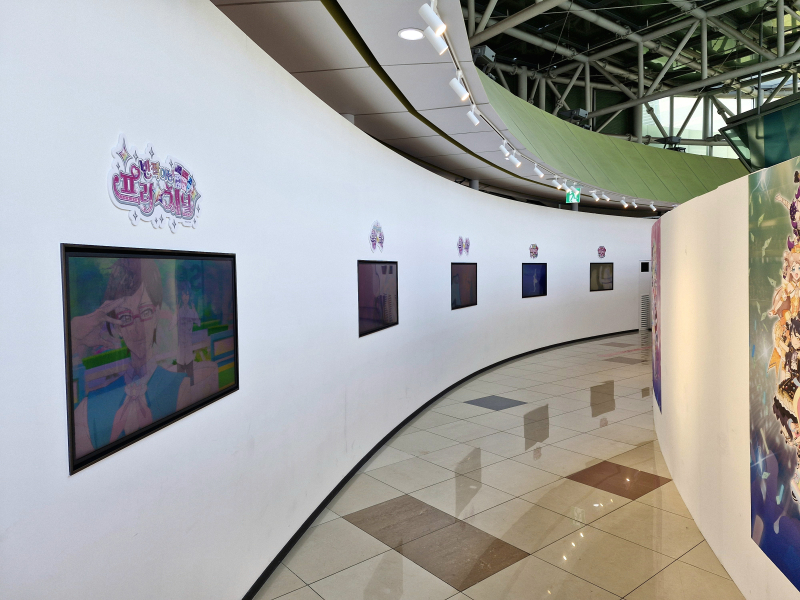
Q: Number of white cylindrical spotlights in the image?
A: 15